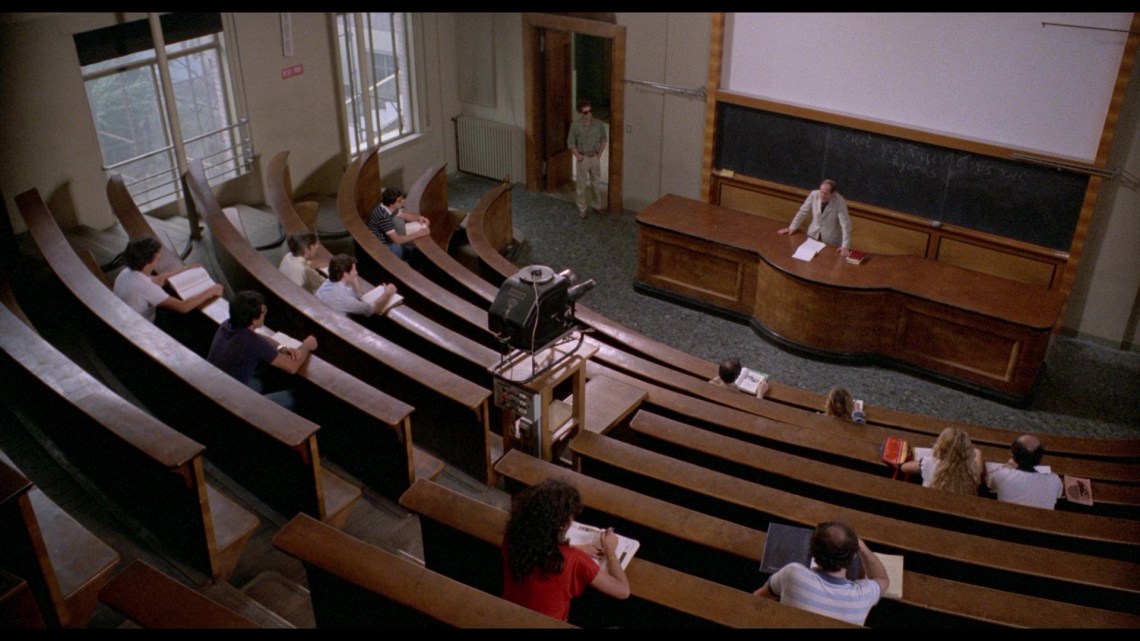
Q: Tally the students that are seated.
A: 11